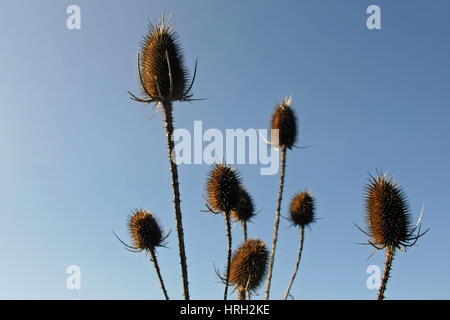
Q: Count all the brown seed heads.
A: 8